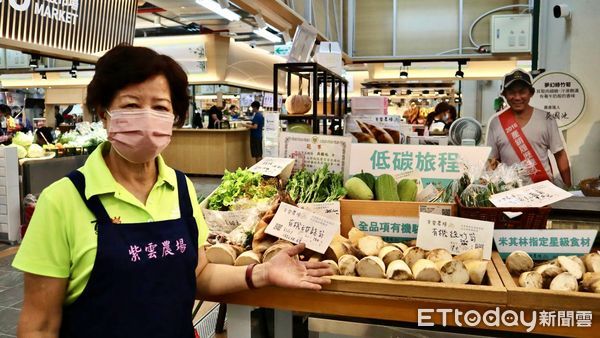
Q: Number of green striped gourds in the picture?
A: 2